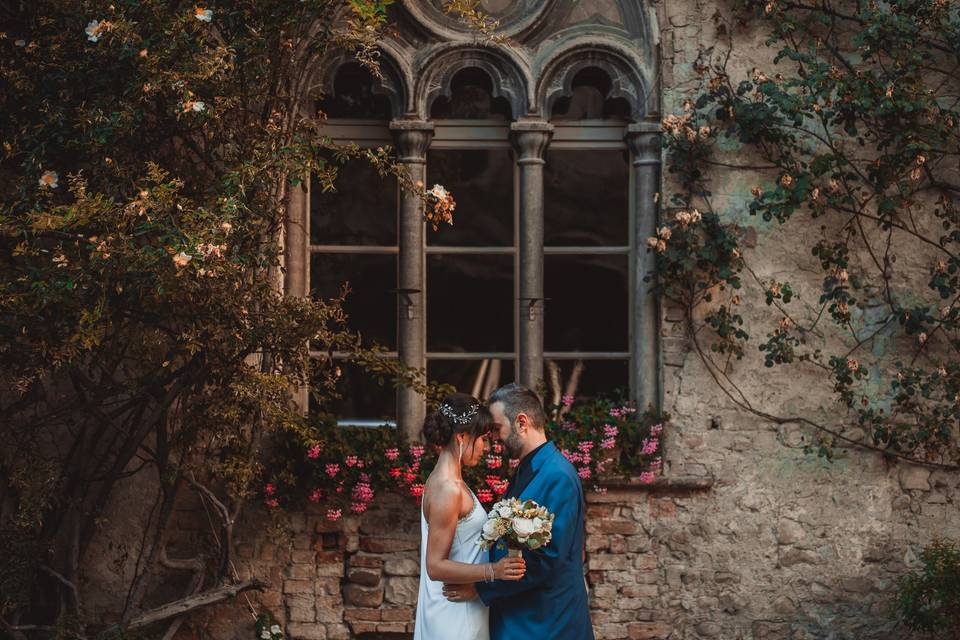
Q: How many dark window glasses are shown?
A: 12